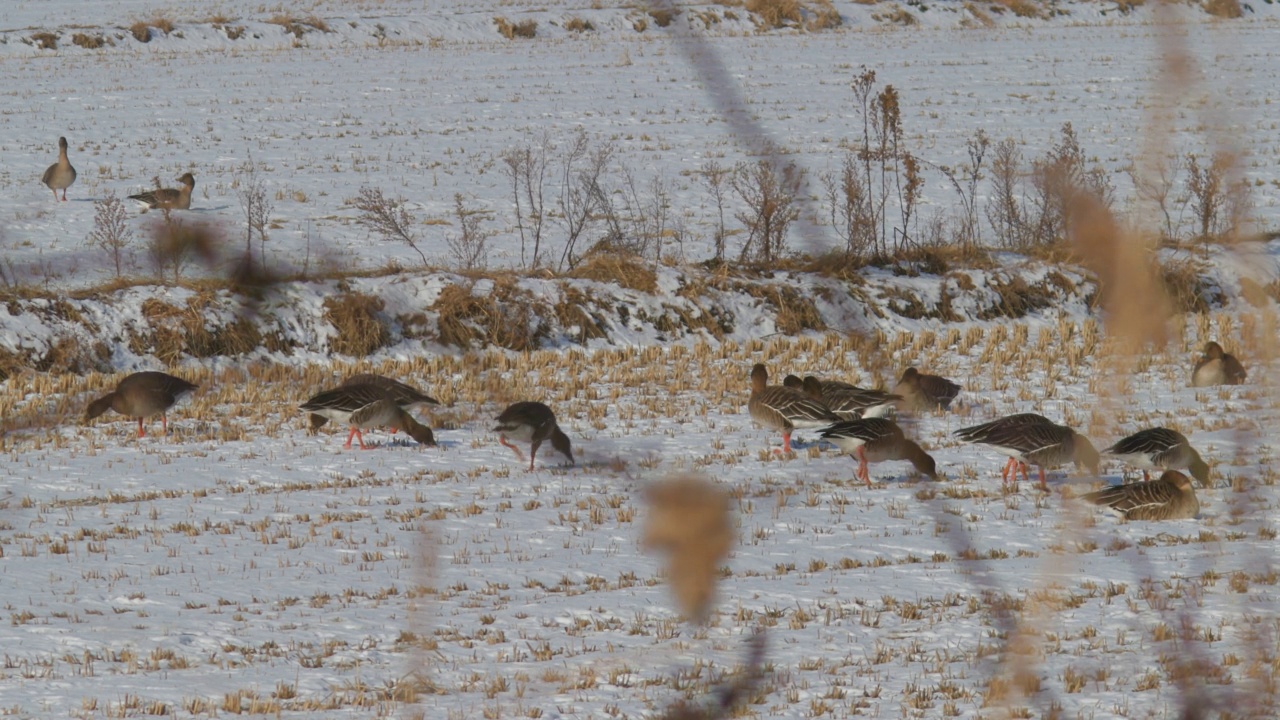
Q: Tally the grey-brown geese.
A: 15